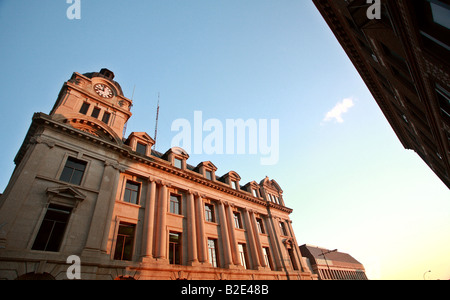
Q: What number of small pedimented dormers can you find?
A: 5